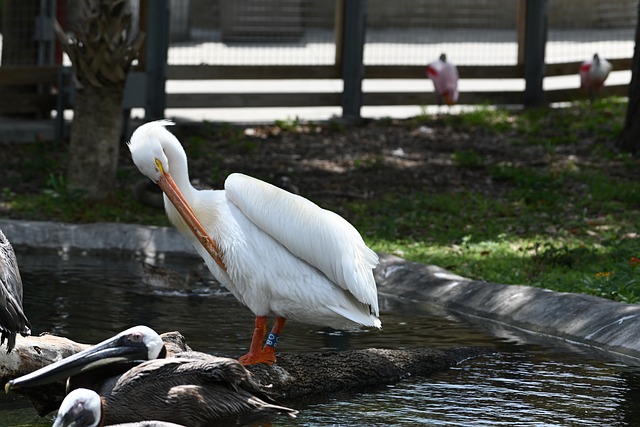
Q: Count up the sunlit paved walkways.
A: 1